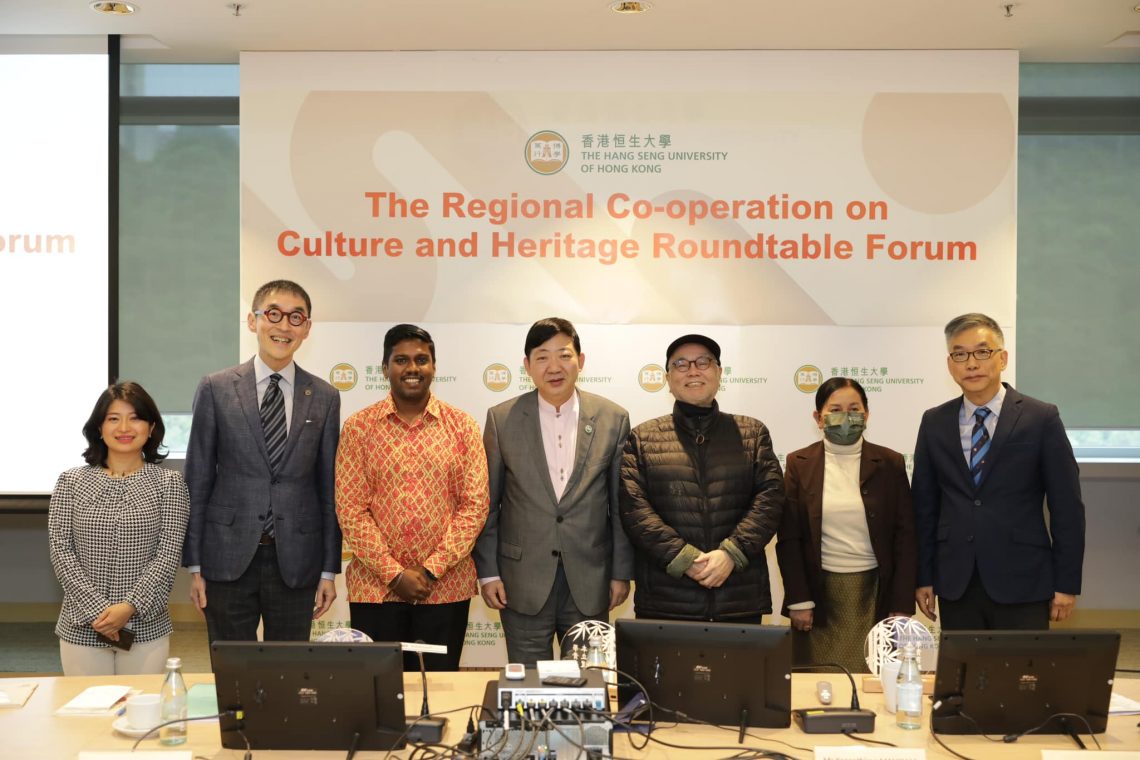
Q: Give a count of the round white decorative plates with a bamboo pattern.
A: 3